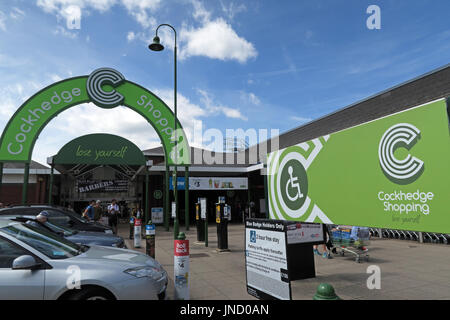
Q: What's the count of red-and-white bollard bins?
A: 2